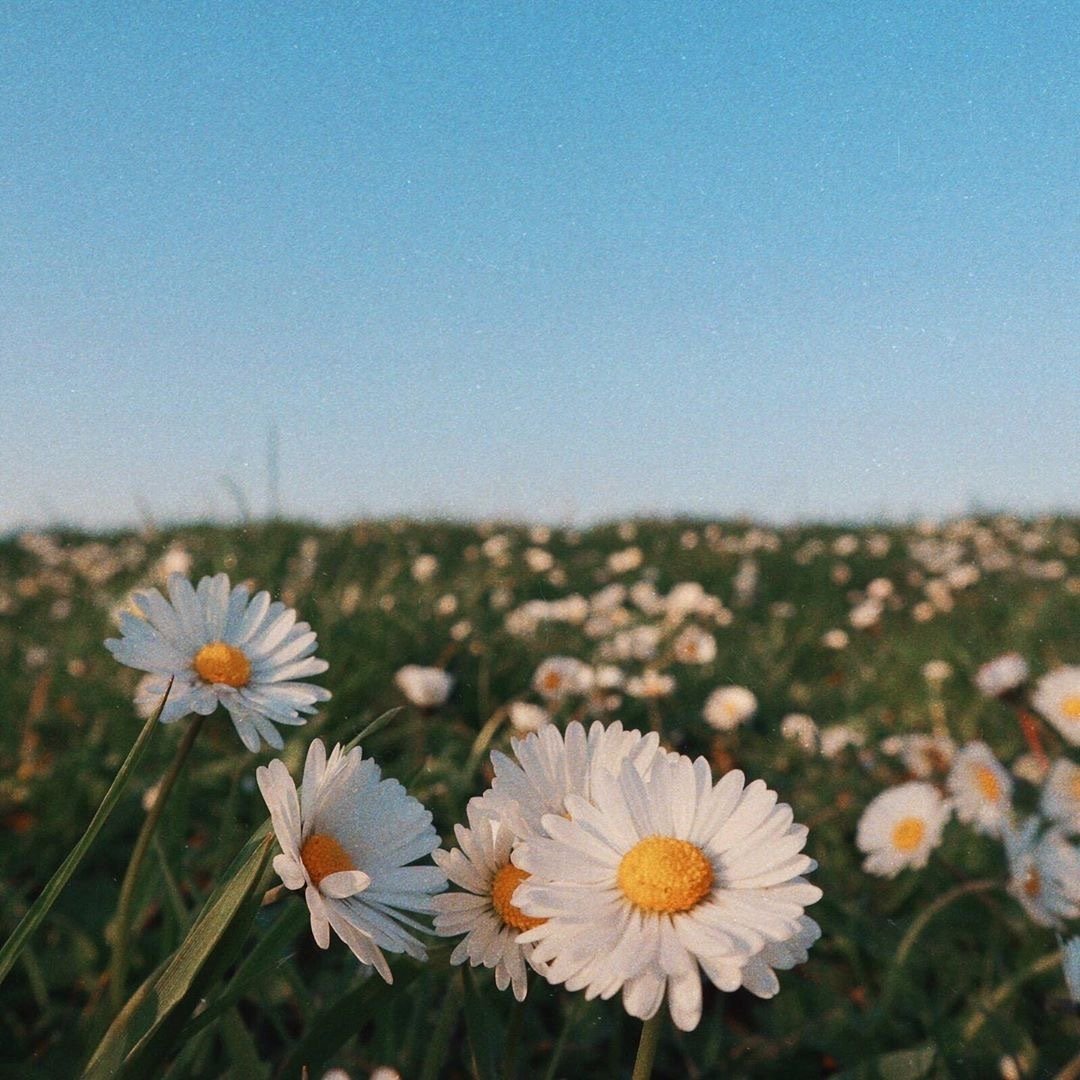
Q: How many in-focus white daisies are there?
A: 5